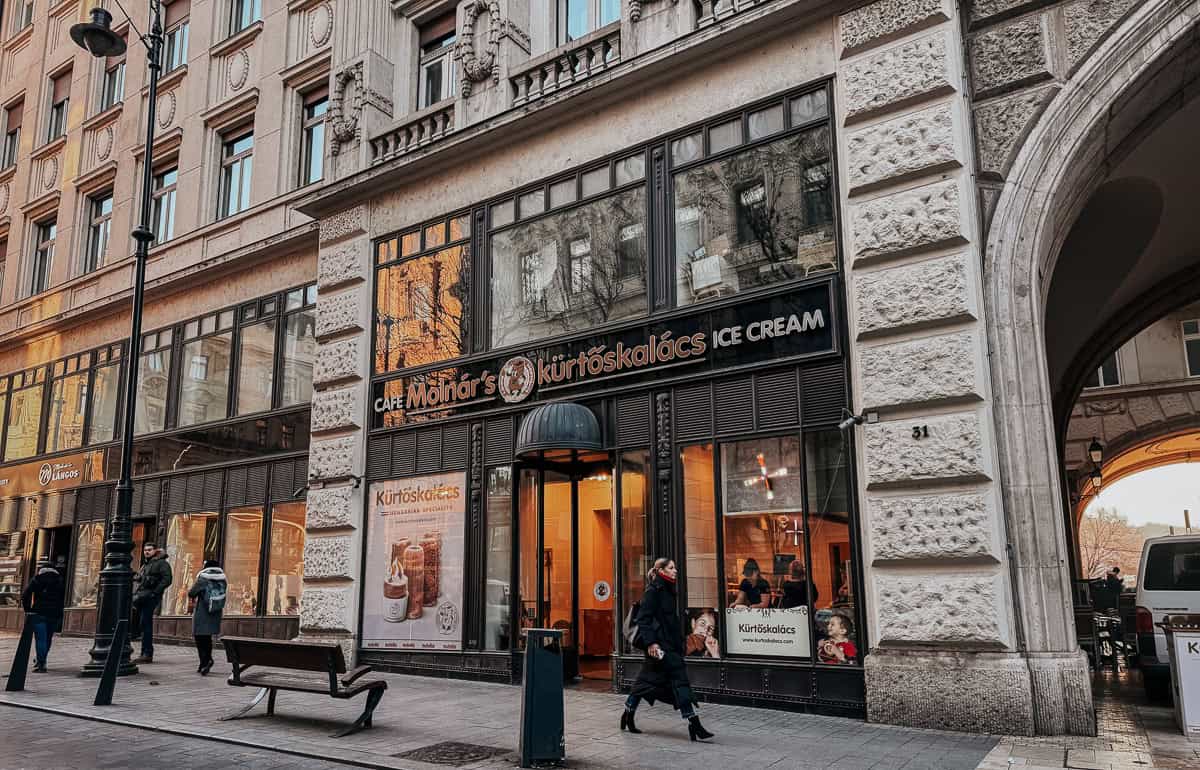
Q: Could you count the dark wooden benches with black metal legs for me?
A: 1